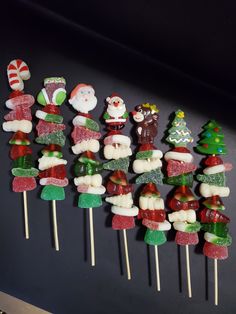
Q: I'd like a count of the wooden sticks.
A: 7